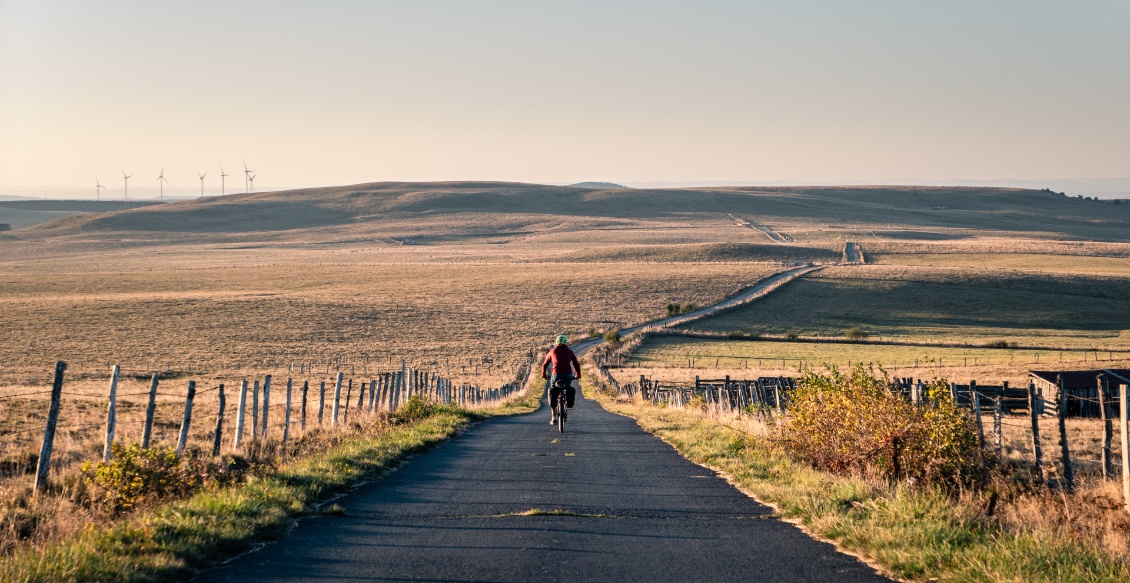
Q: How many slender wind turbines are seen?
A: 7